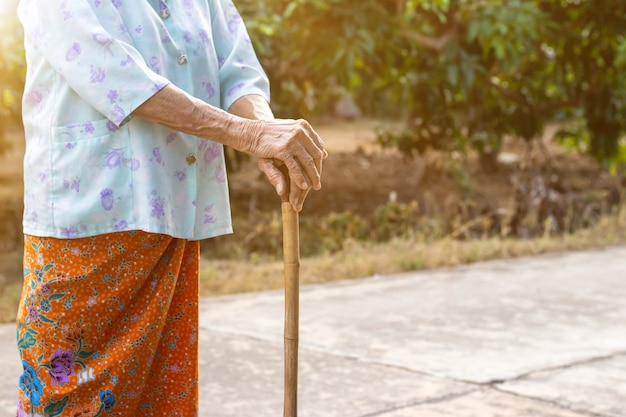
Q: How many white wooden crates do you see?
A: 0